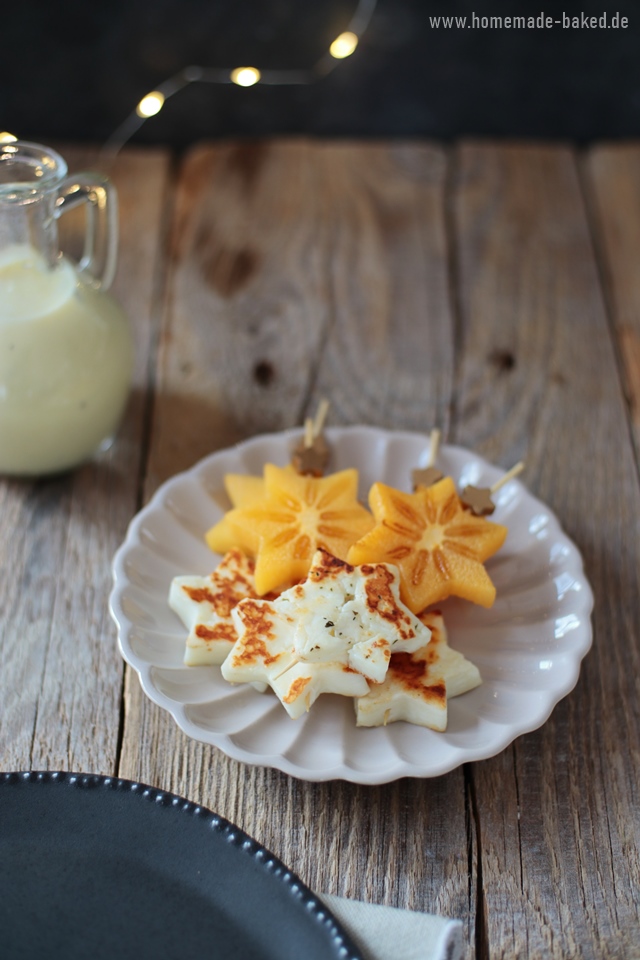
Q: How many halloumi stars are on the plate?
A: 4